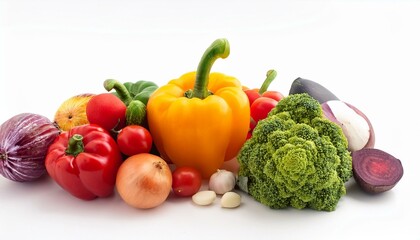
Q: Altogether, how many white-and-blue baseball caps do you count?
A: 0